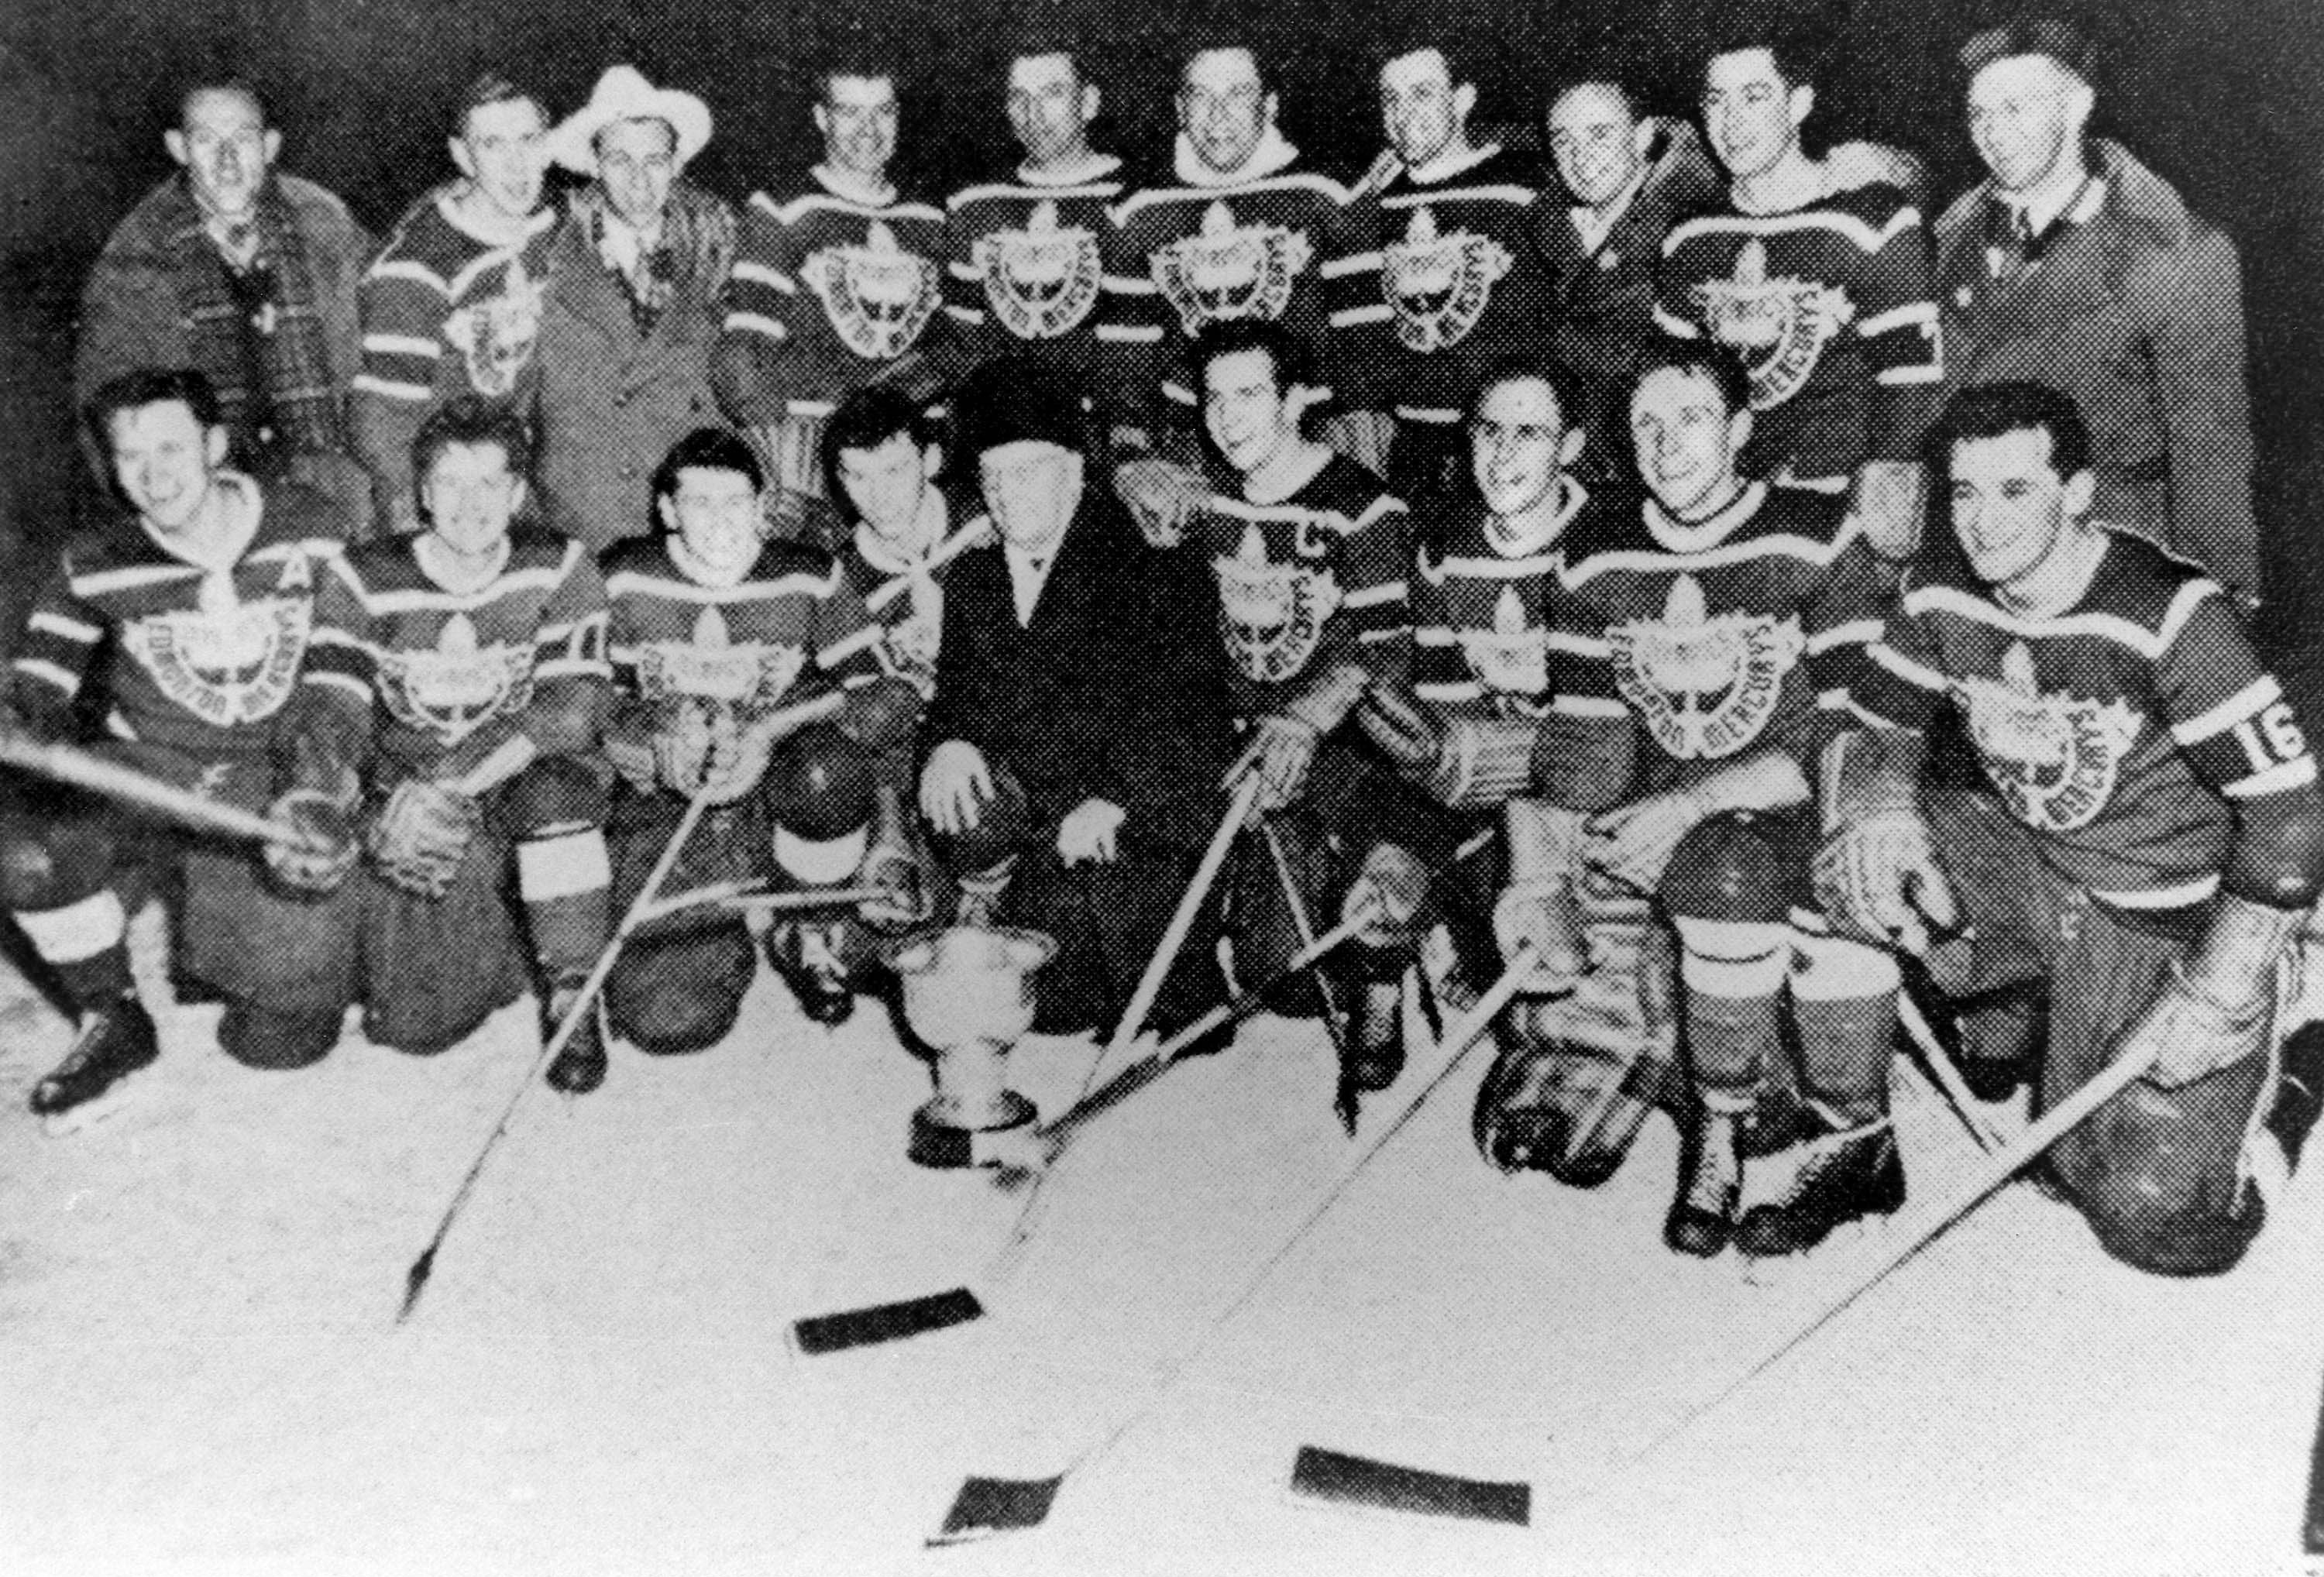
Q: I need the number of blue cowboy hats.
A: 0